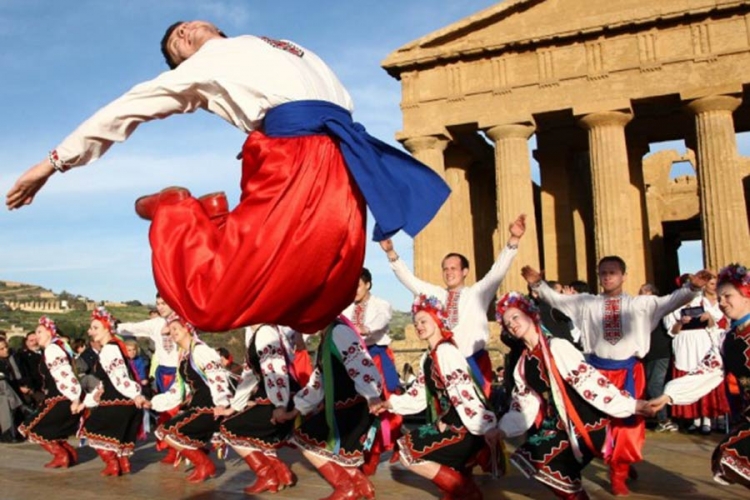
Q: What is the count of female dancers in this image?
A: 8